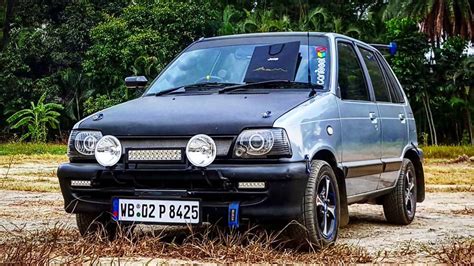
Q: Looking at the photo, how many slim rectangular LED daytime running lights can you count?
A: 2